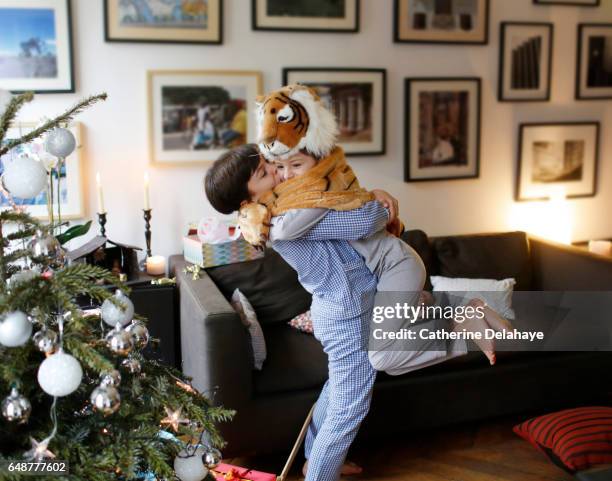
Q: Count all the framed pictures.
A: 12